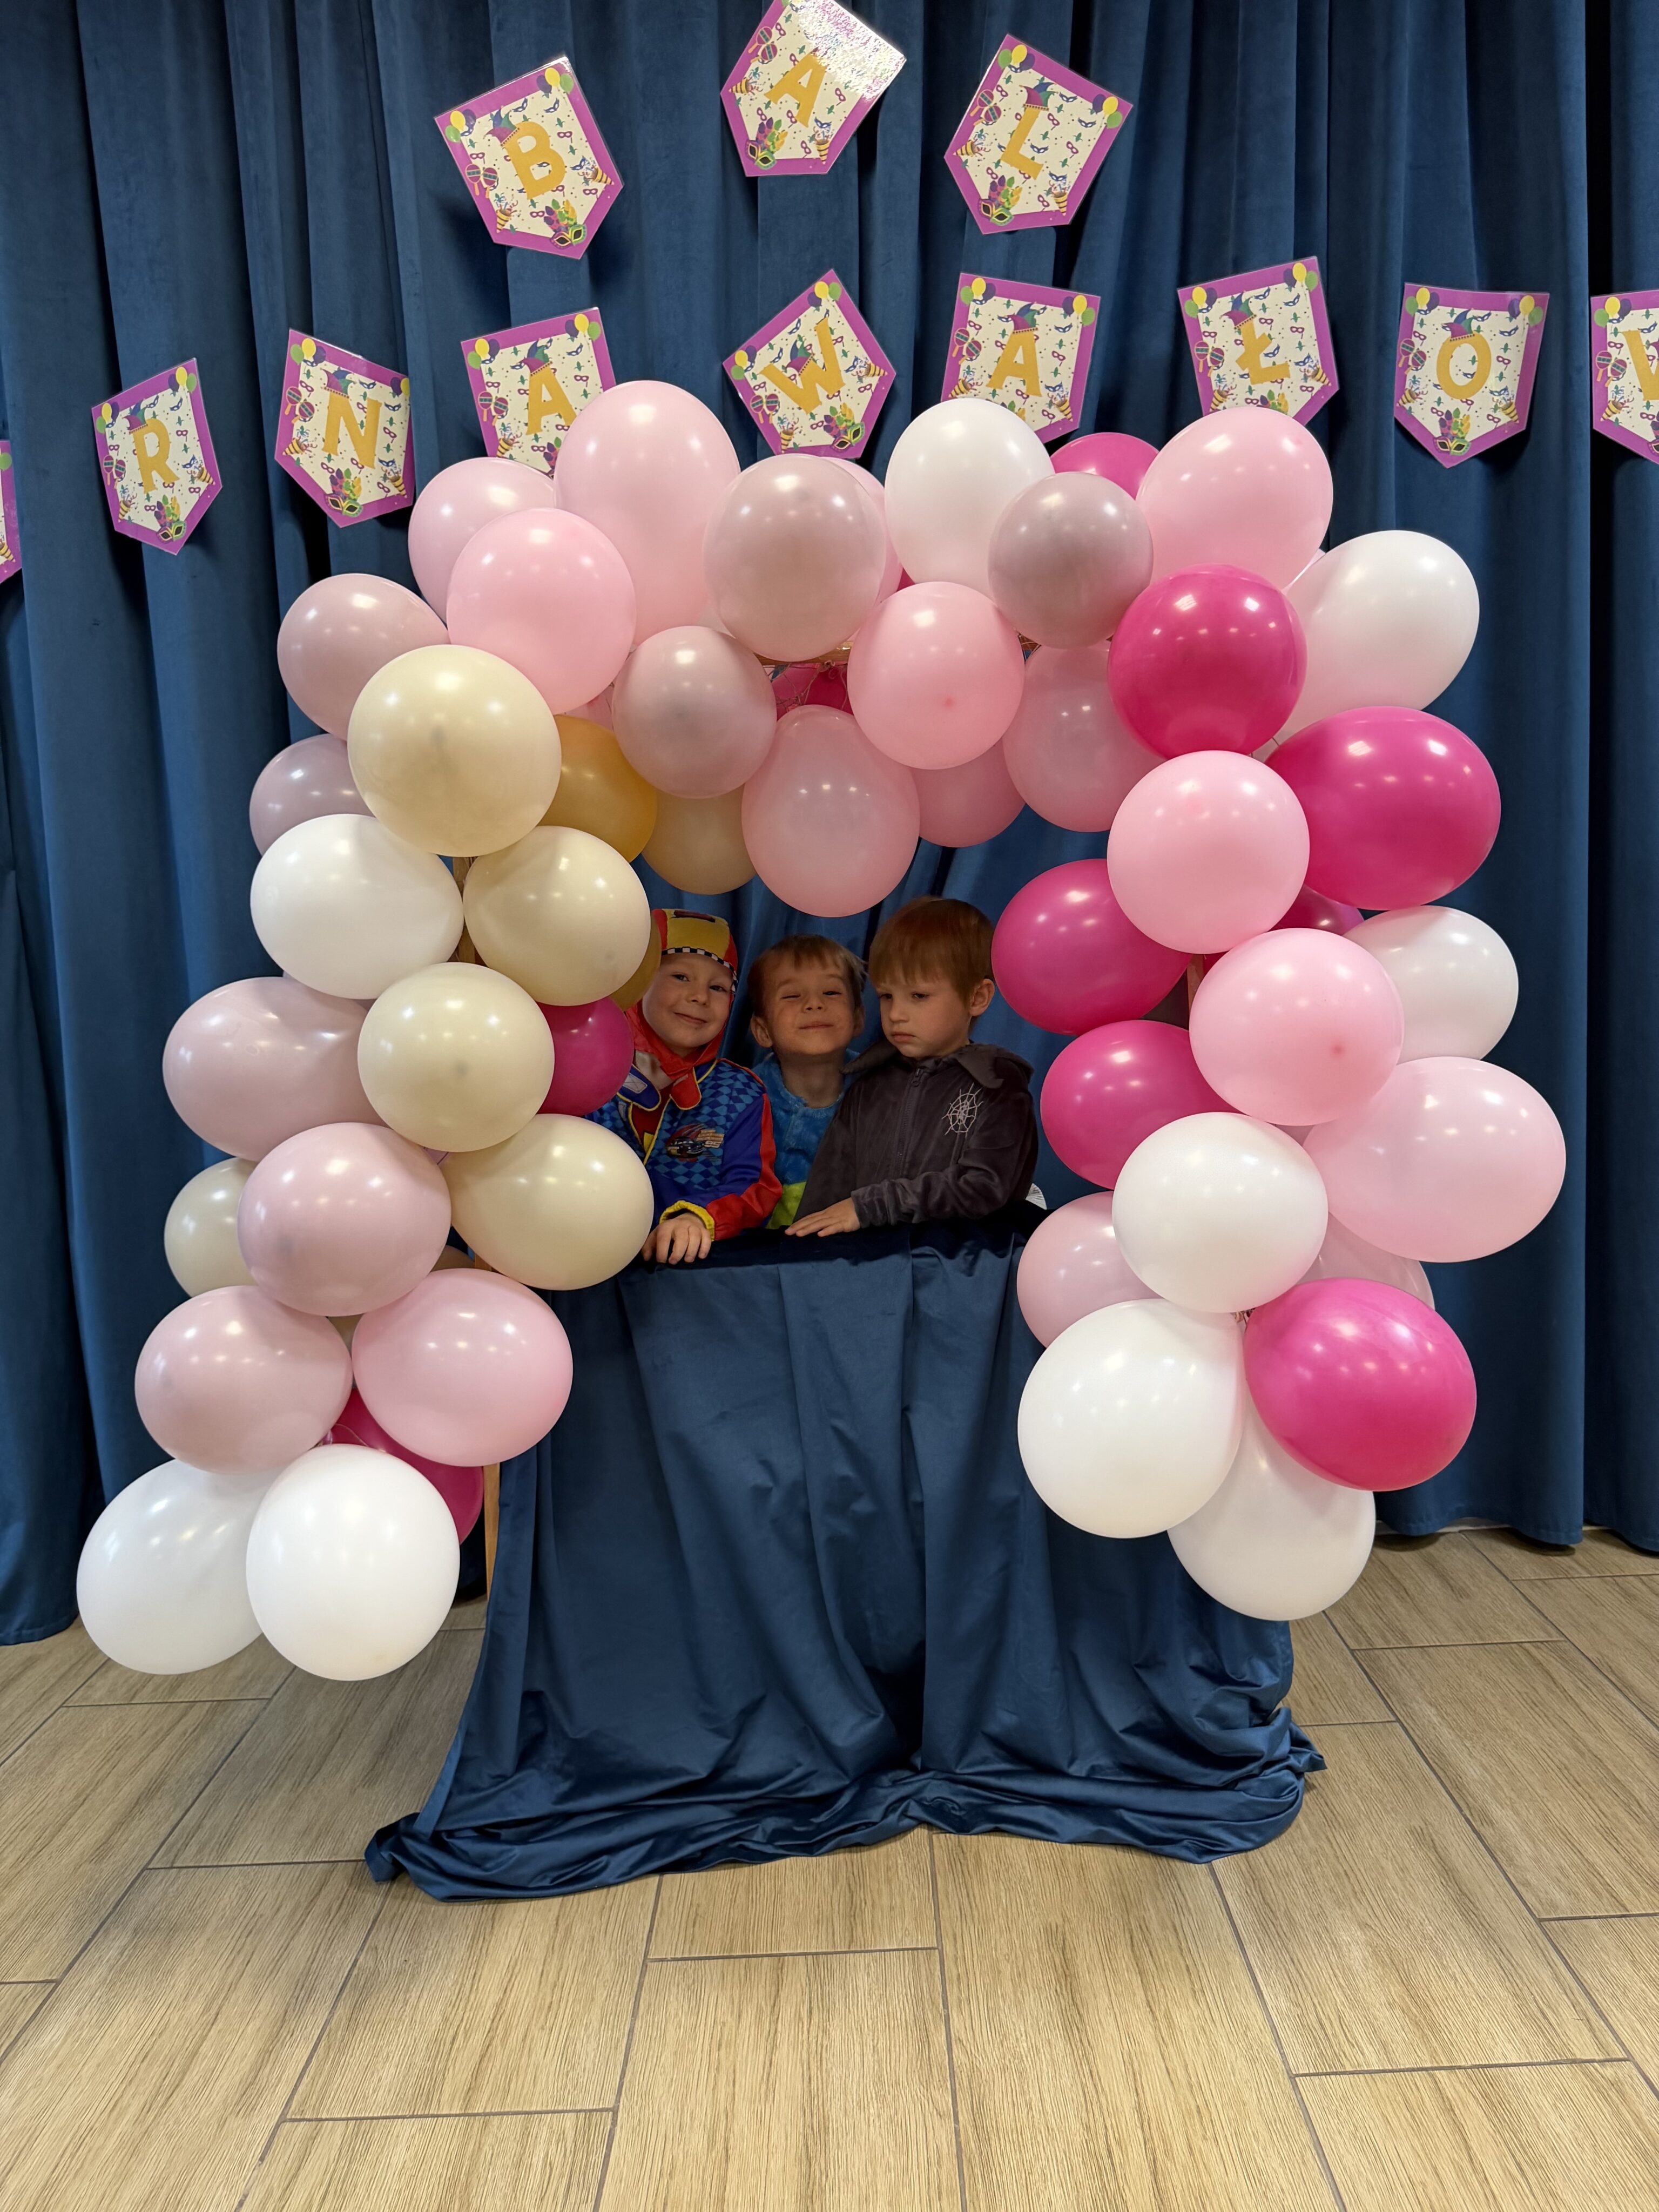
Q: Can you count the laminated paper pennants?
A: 12